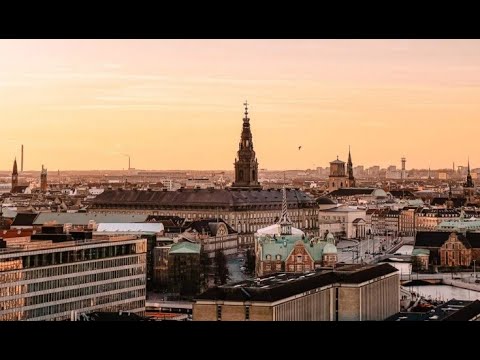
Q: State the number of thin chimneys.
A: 2